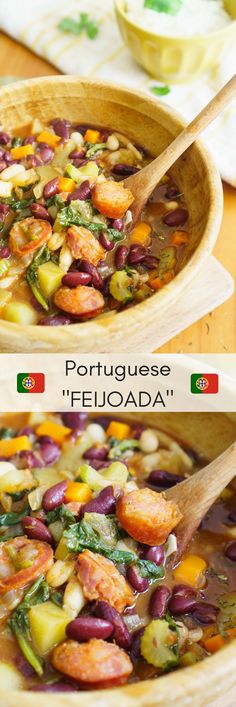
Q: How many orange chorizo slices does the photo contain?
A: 8